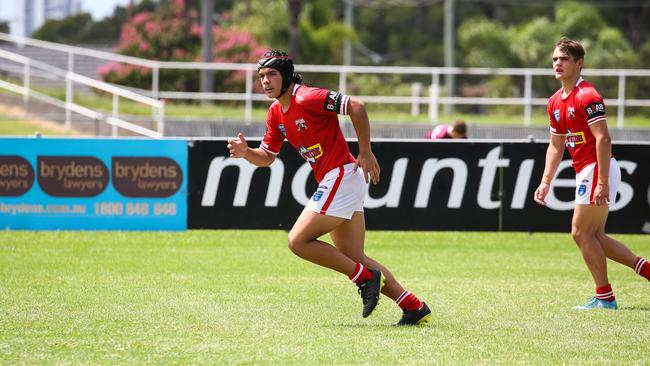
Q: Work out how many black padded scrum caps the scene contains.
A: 1